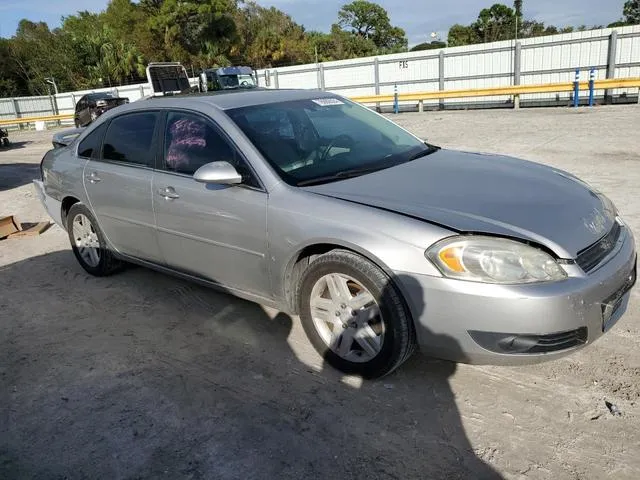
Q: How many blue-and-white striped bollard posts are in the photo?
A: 3